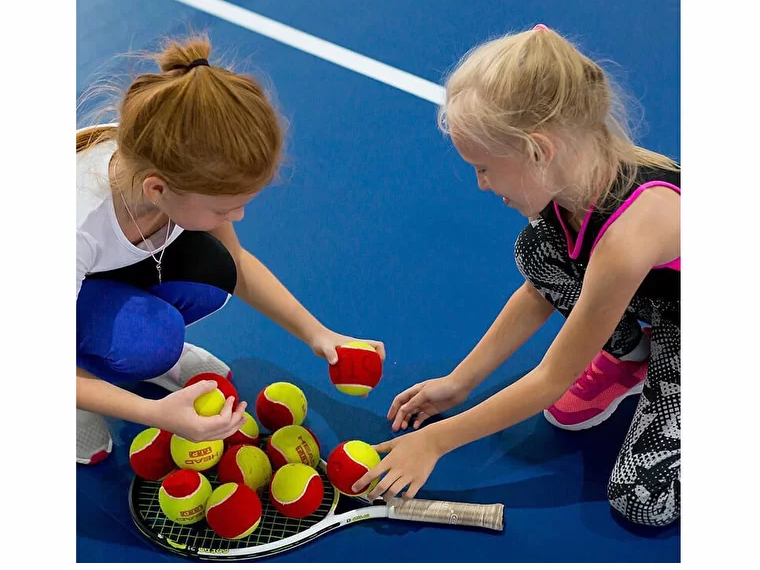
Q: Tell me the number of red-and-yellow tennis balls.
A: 12